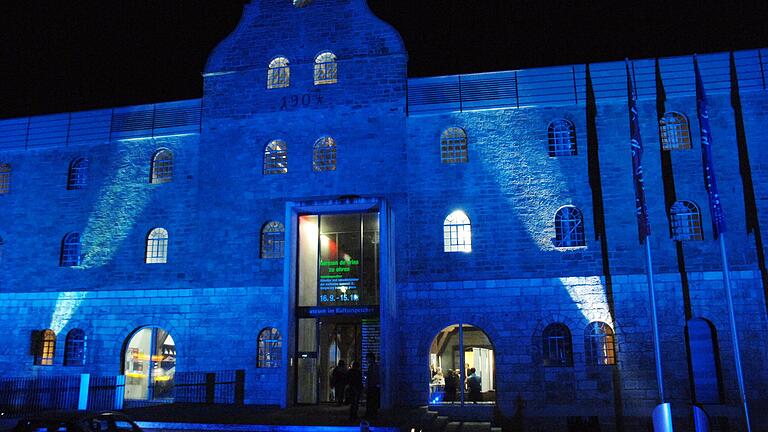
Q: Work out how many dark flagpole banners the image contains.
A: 2